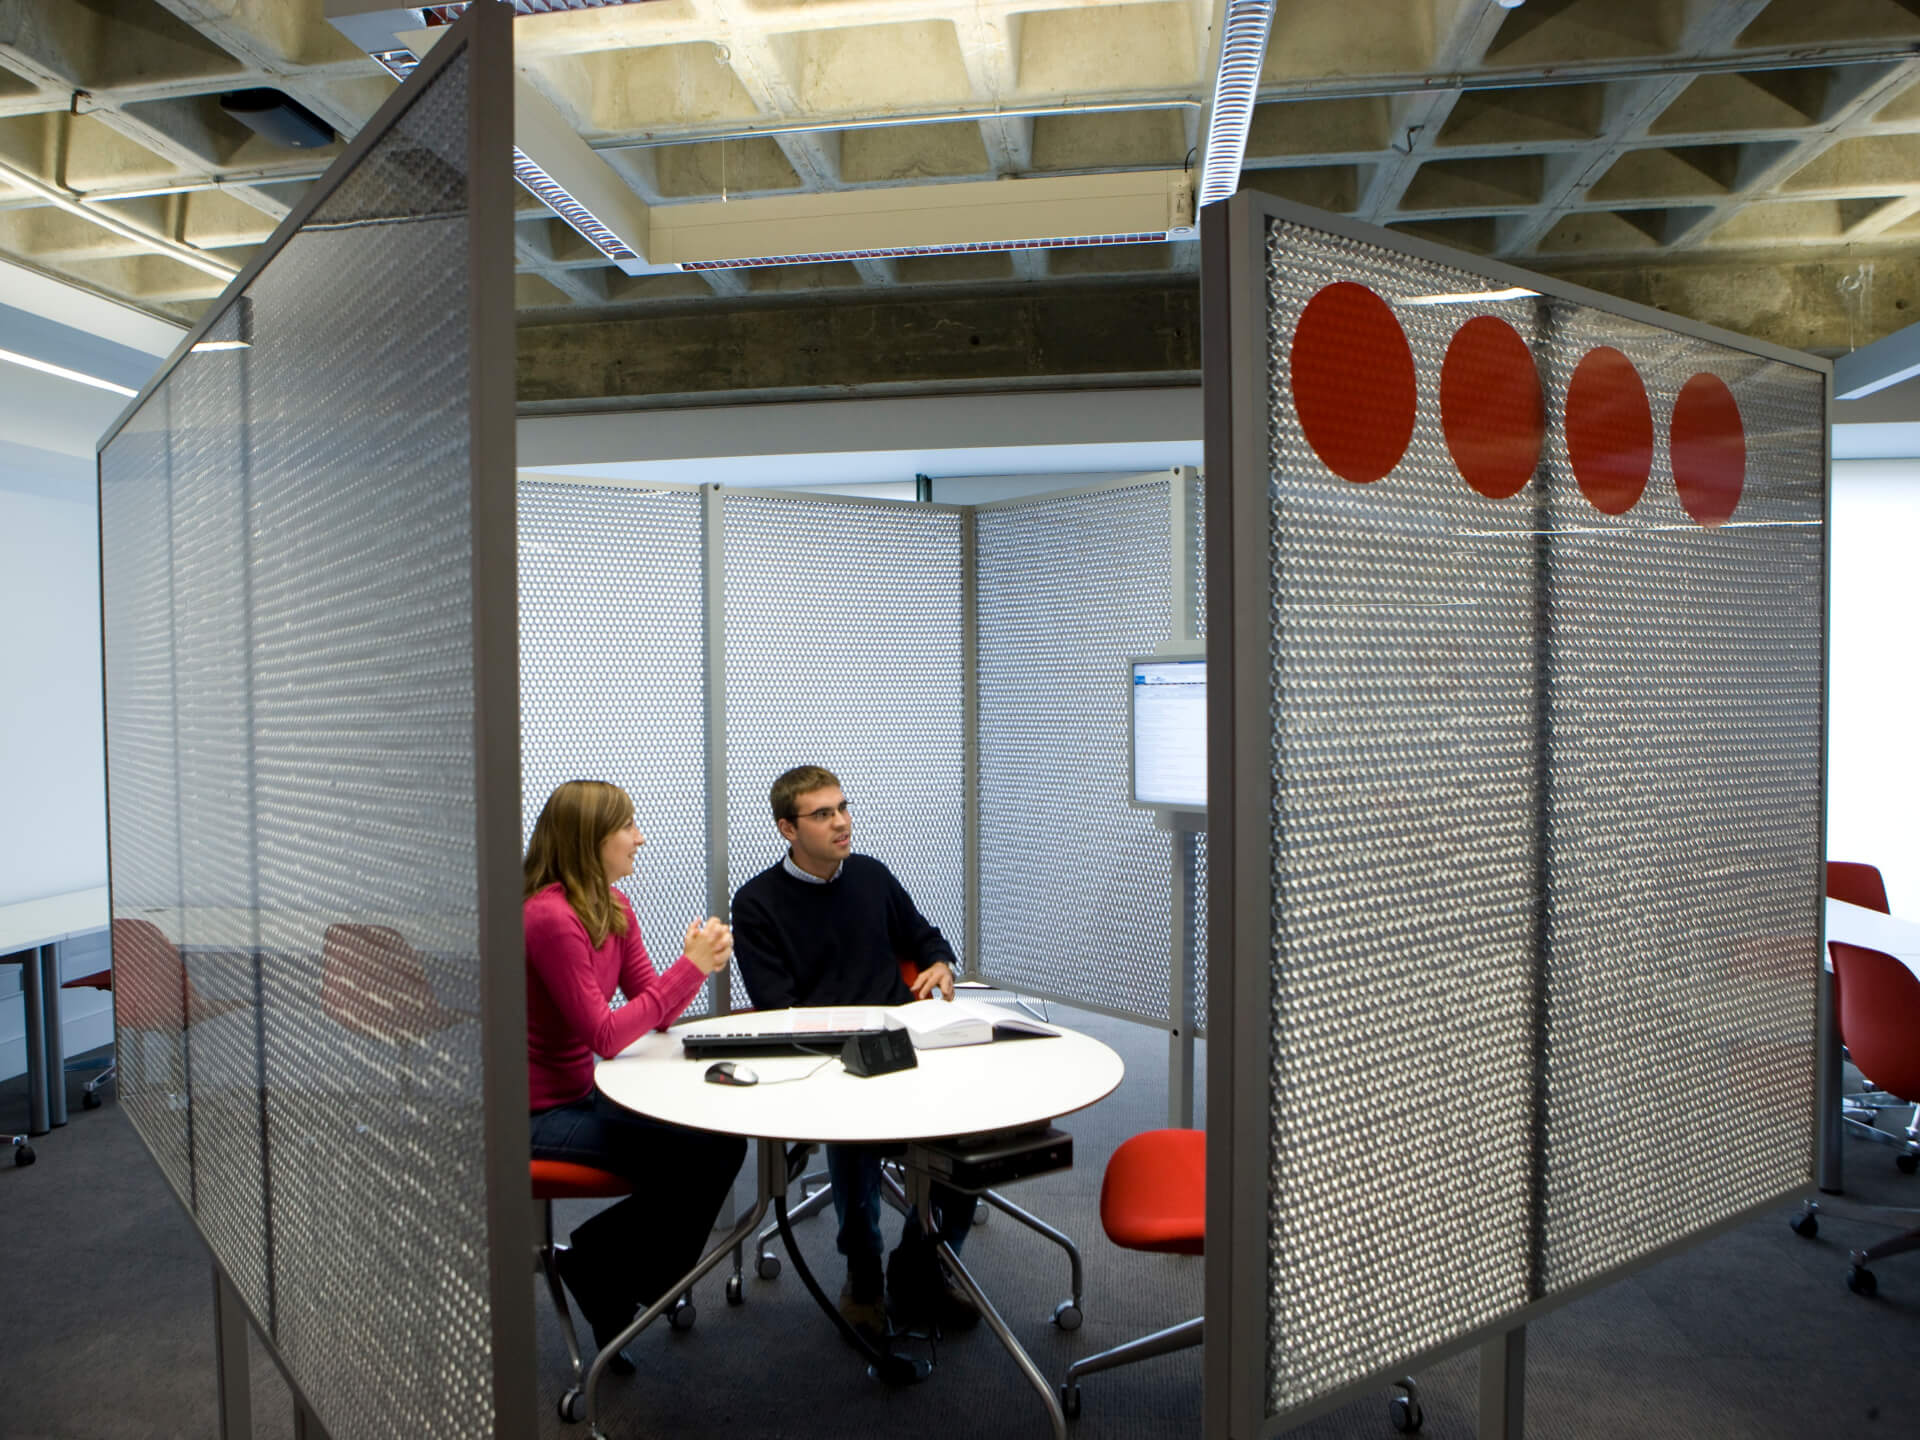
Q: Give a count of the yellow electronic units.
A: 0